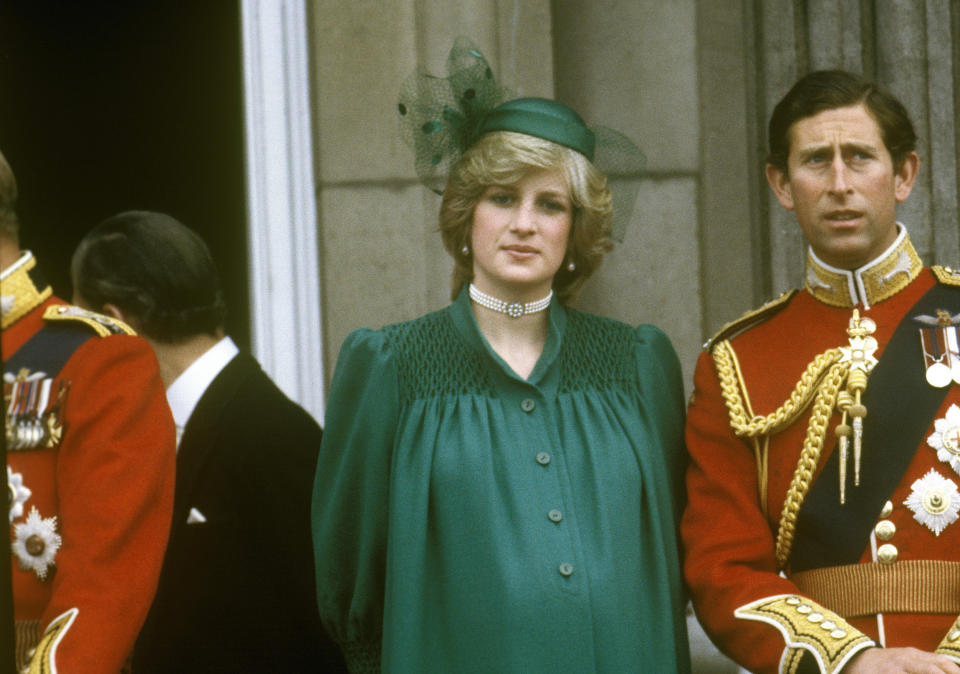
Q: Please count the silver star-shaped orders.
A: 4